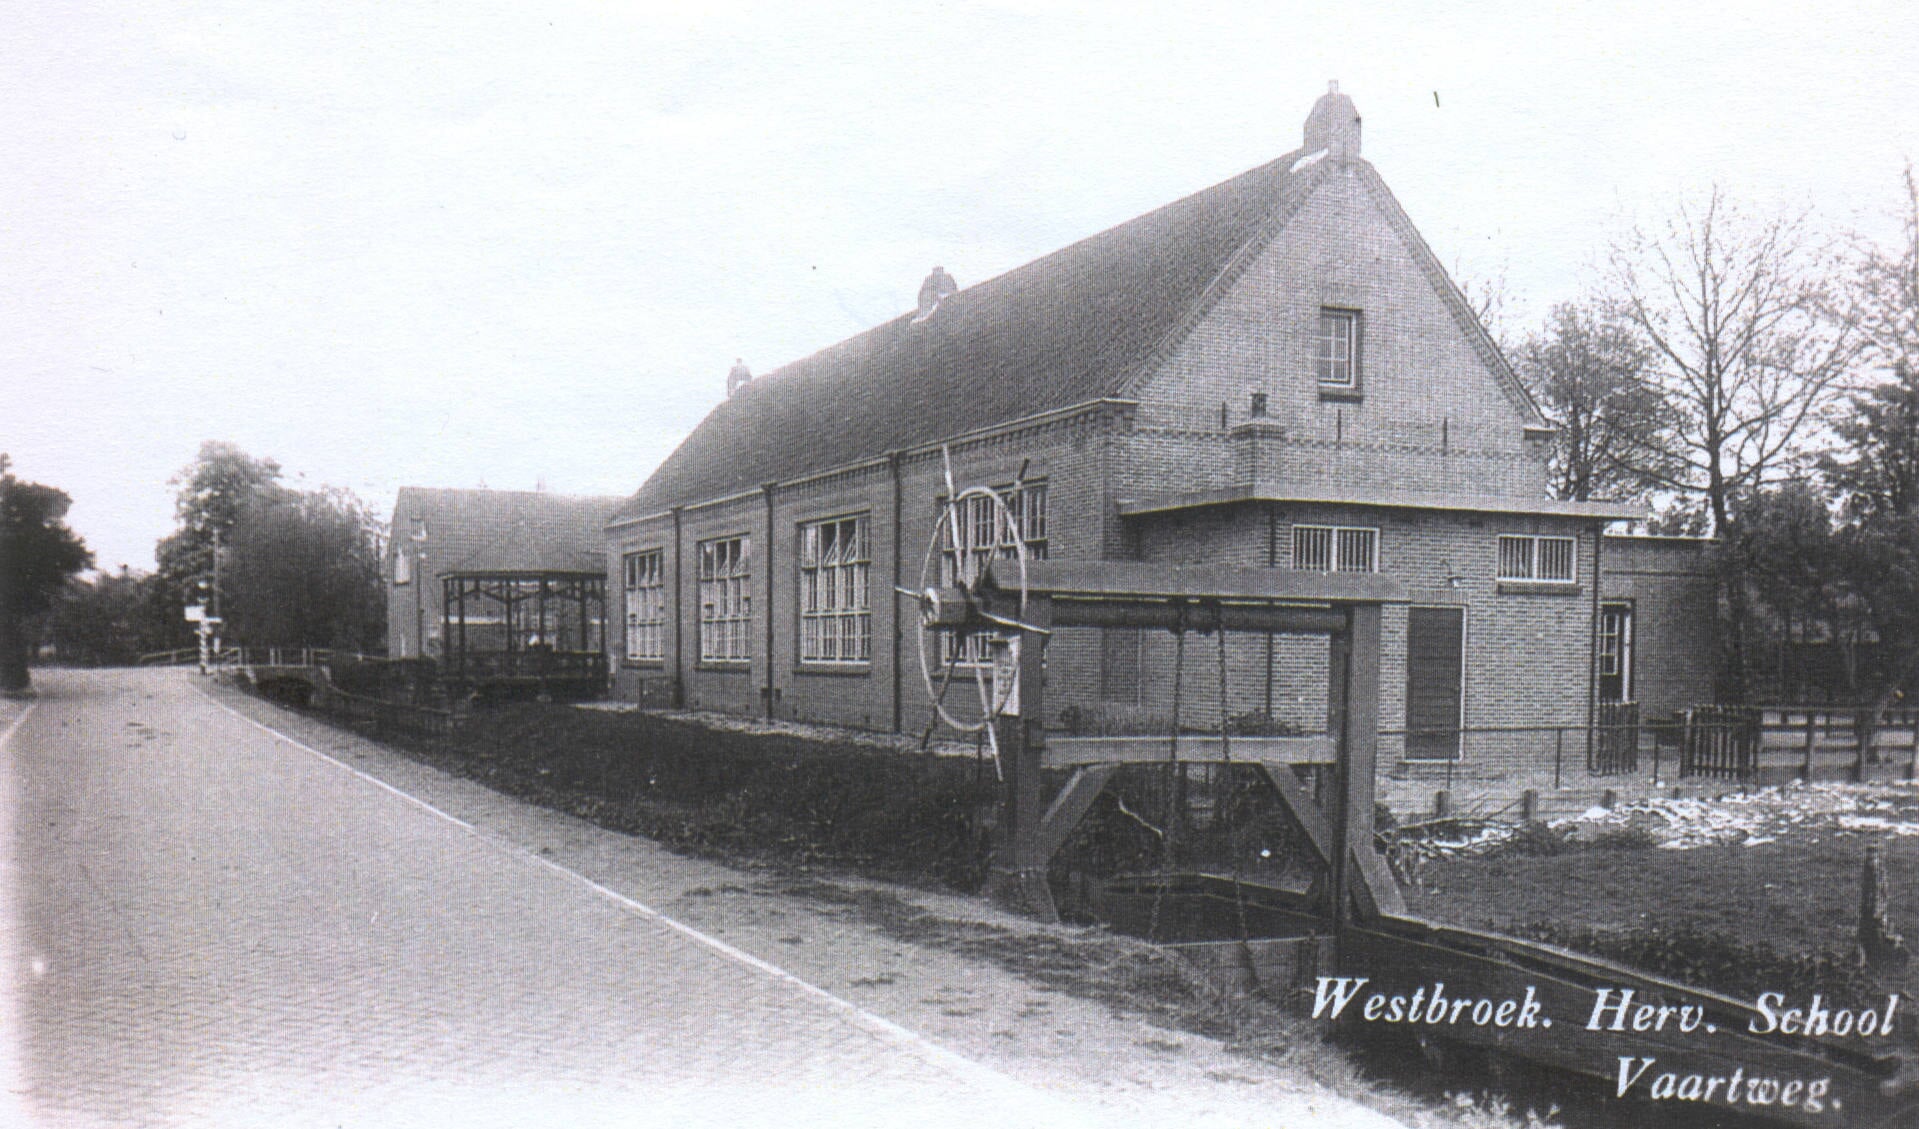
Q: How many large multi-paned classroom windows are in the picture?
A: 4